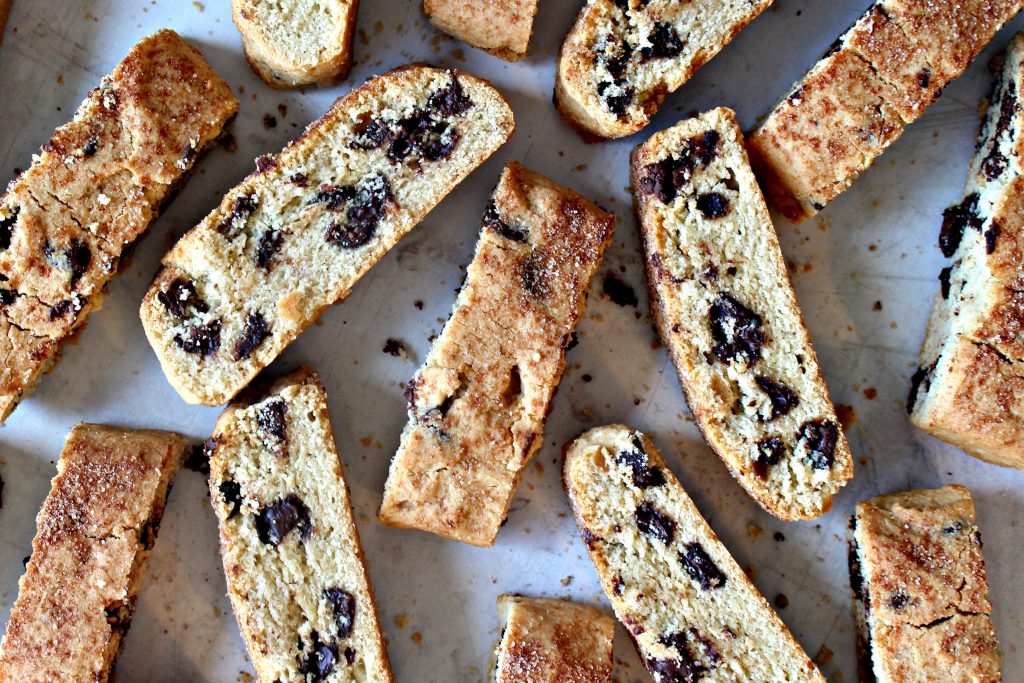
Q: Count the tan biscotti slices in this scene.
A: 14